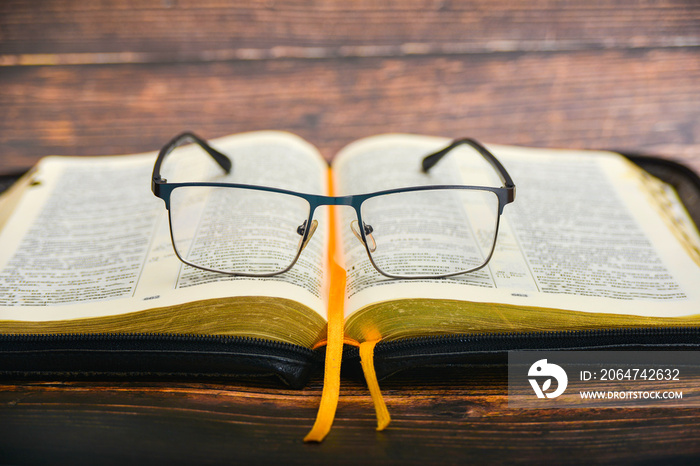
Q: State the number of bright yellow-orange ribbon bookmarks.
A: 2